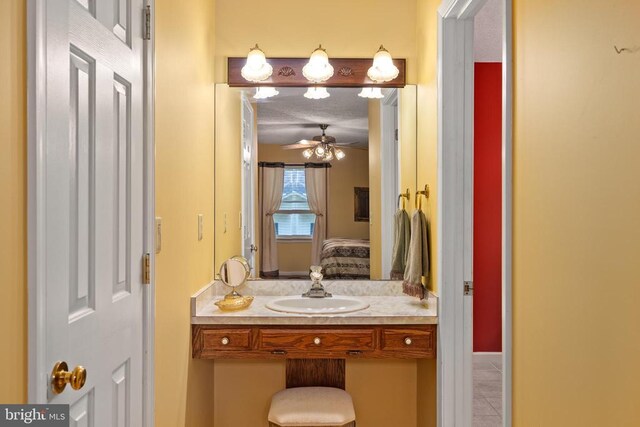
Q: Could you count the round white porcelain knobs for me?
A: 3